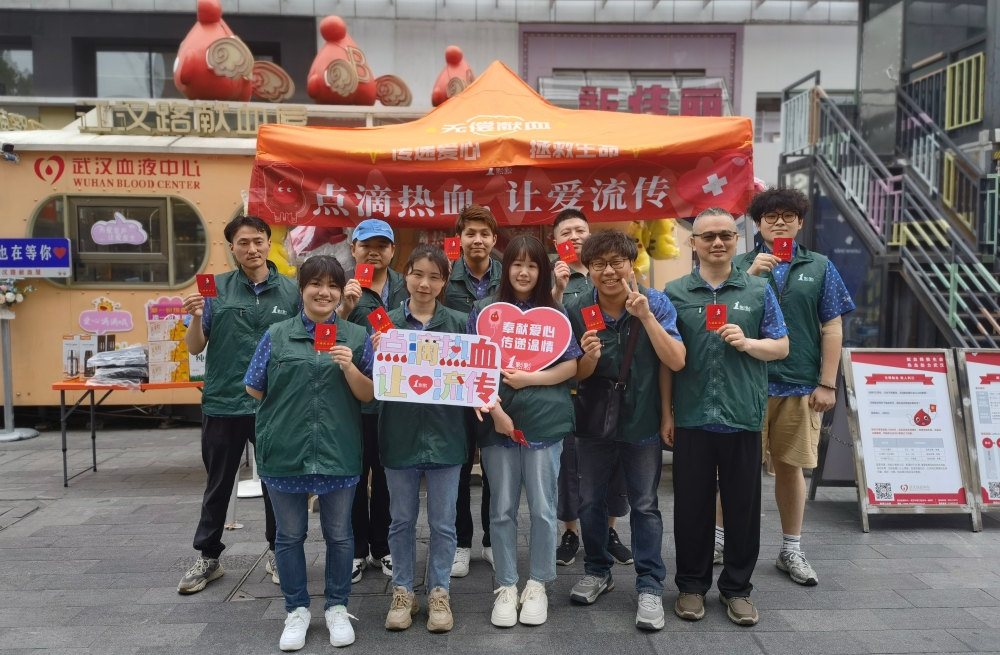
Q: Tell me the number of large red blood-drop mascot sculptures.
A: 3